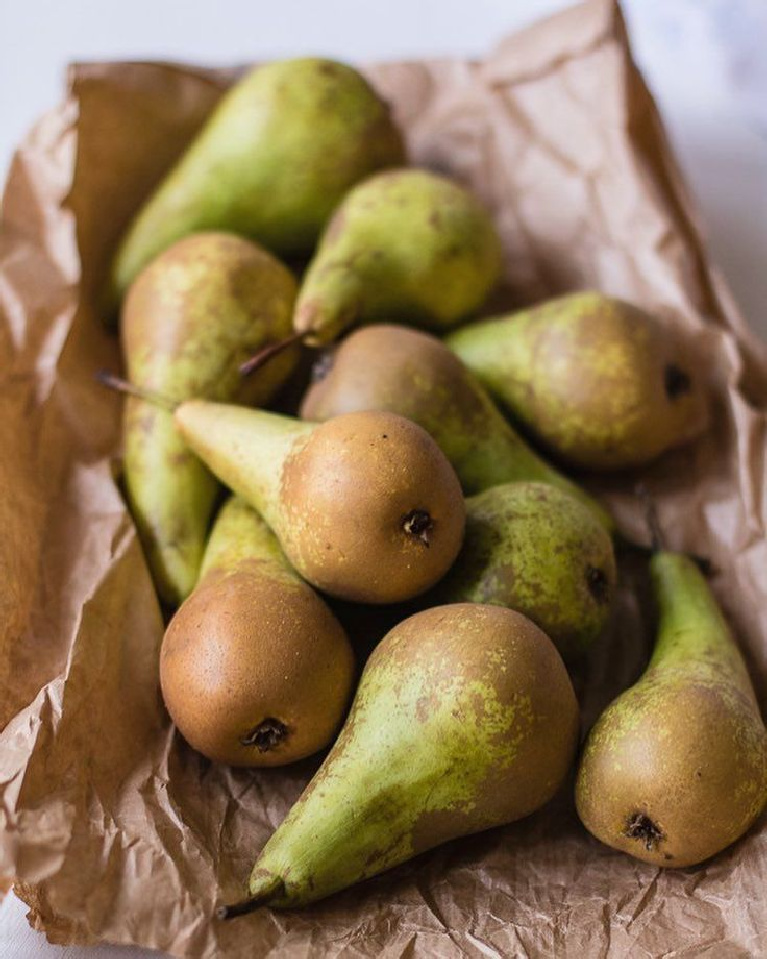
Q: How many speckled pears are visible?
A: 10